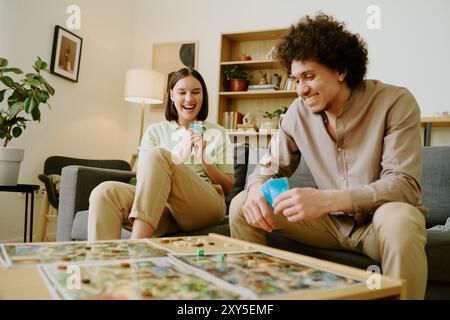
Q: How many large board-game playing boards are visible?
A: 3